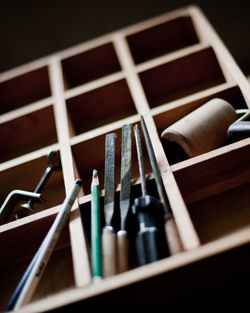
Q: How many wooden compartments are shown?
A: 12